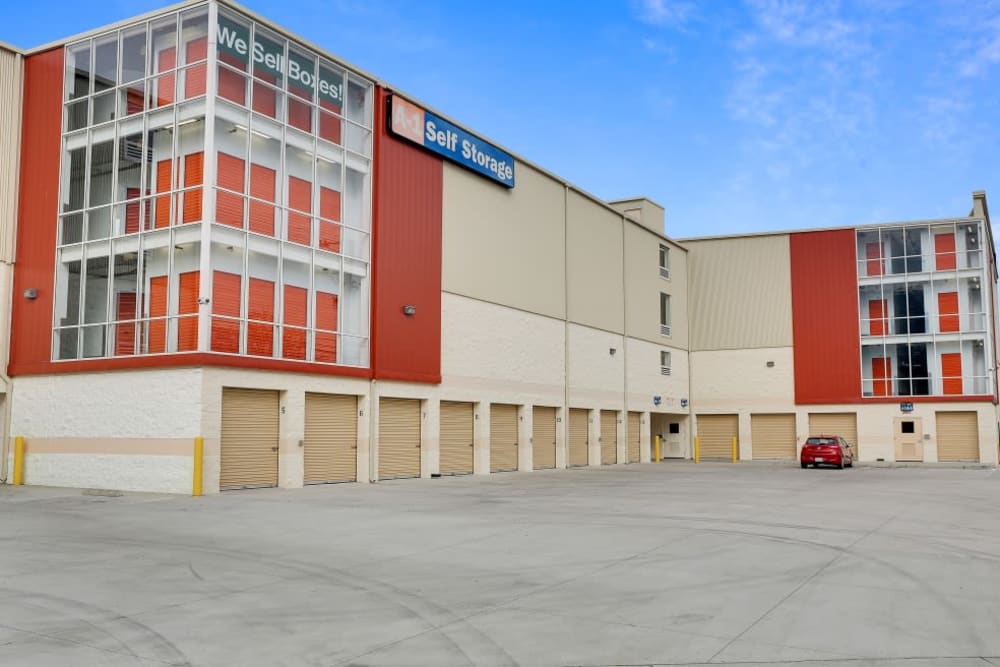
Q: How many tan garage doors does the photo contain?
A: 13